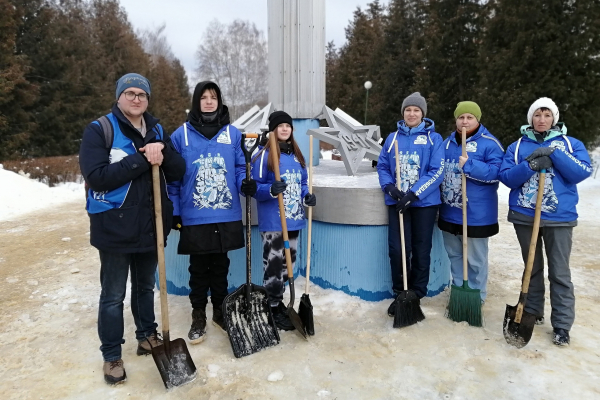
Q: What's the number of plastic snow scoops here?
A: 1